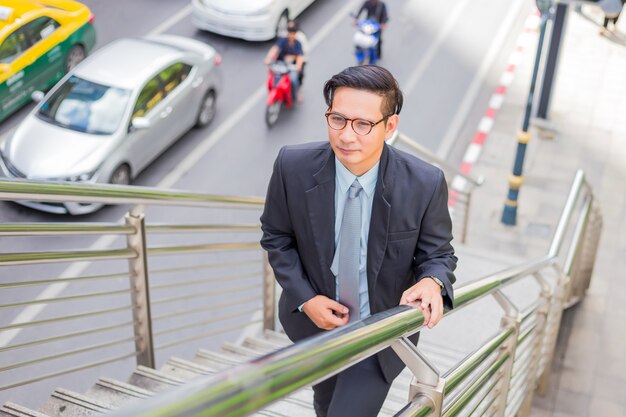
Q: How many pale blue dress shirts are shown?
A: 1